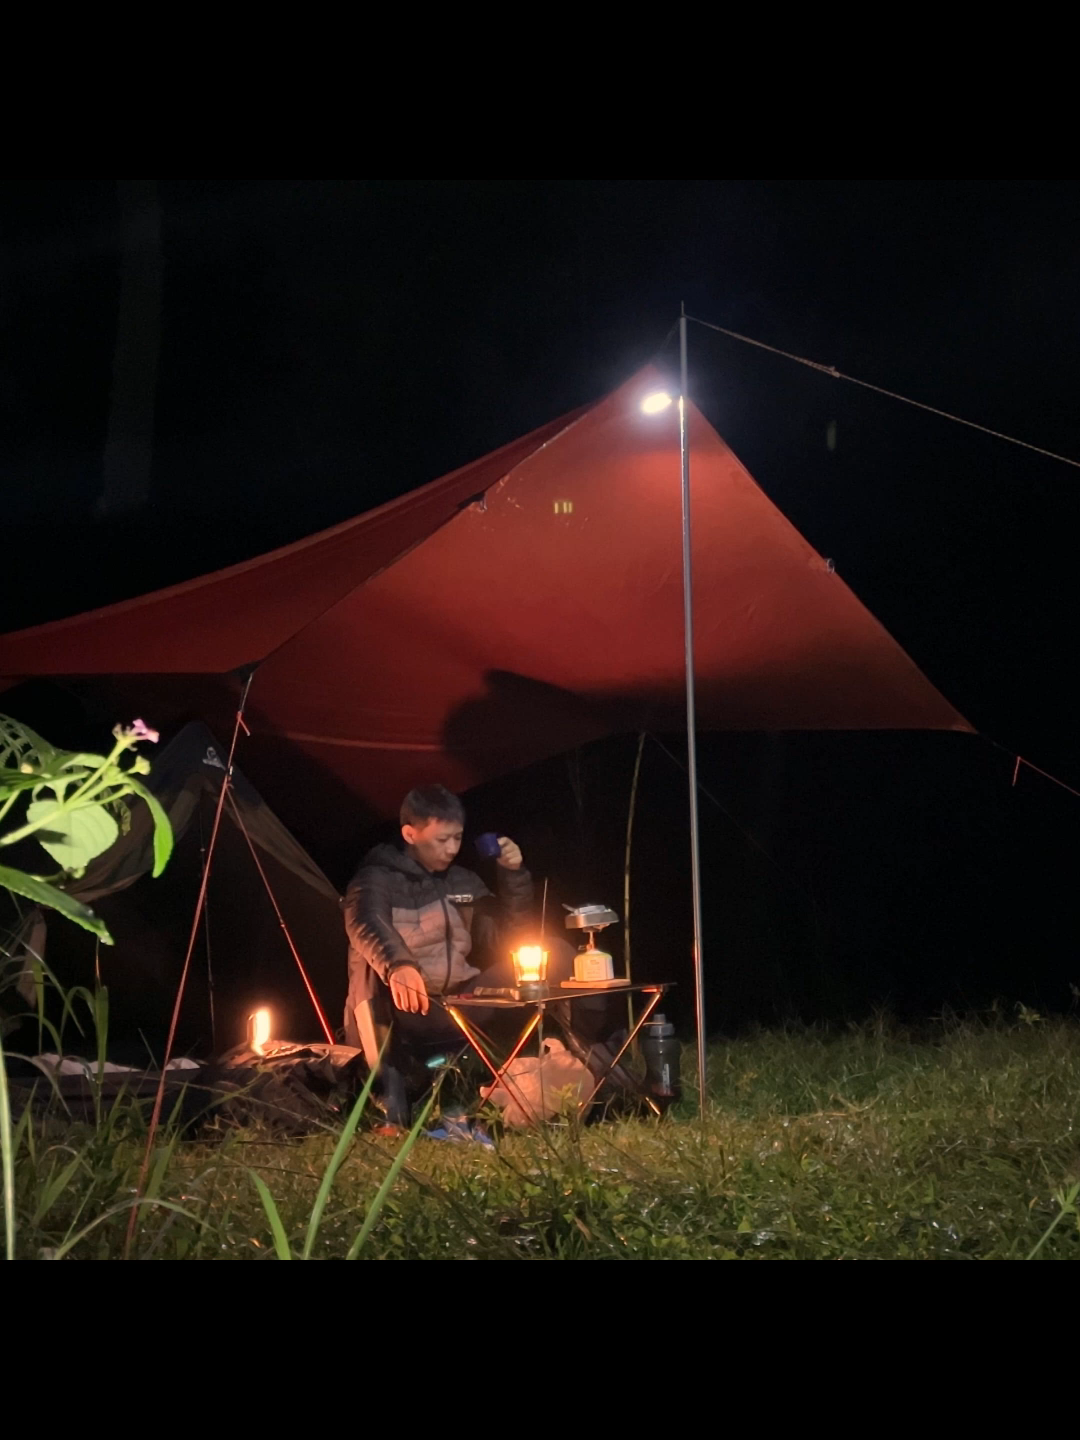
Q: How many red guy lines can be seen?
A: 3